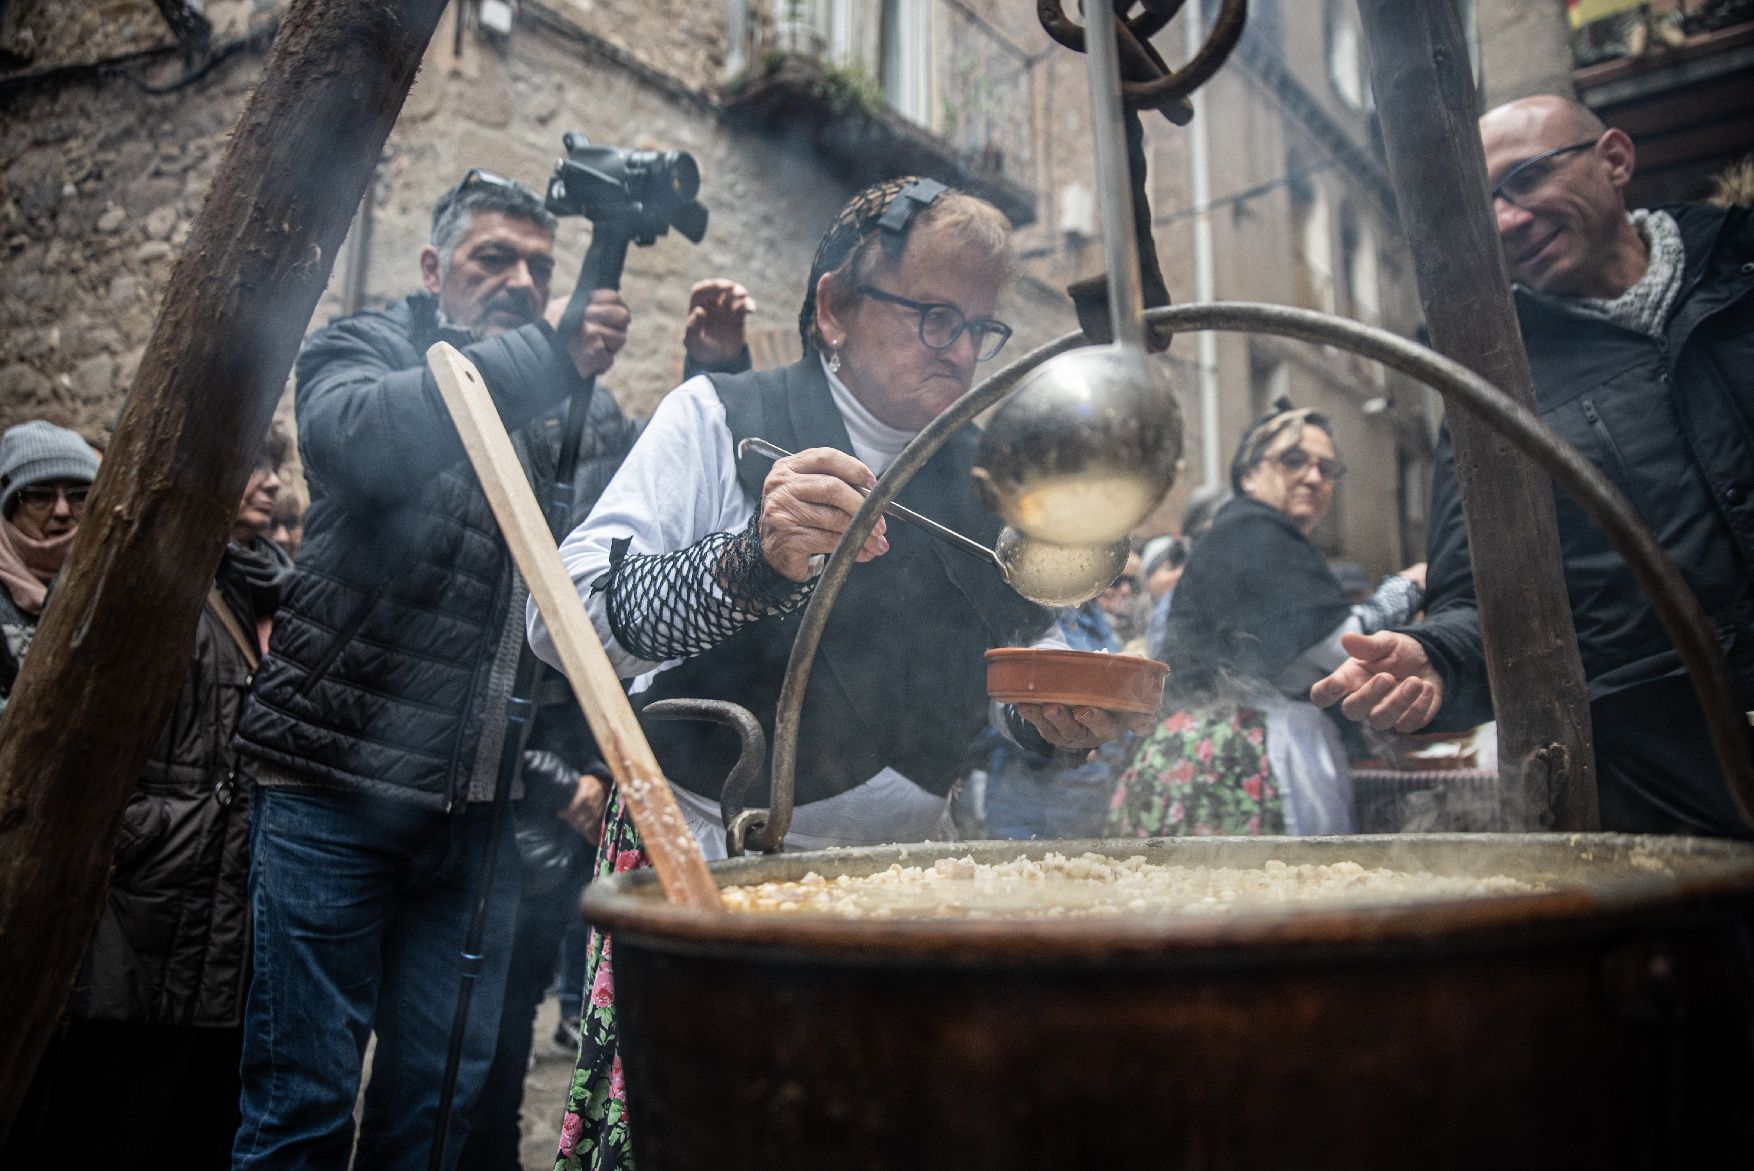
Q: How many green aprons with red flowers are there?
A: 2